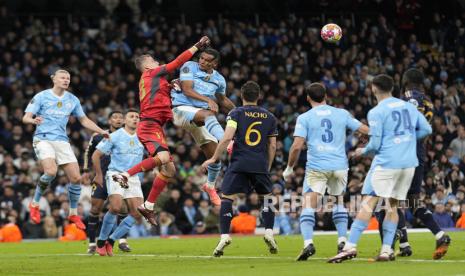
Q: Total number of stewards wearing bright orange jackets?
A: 5